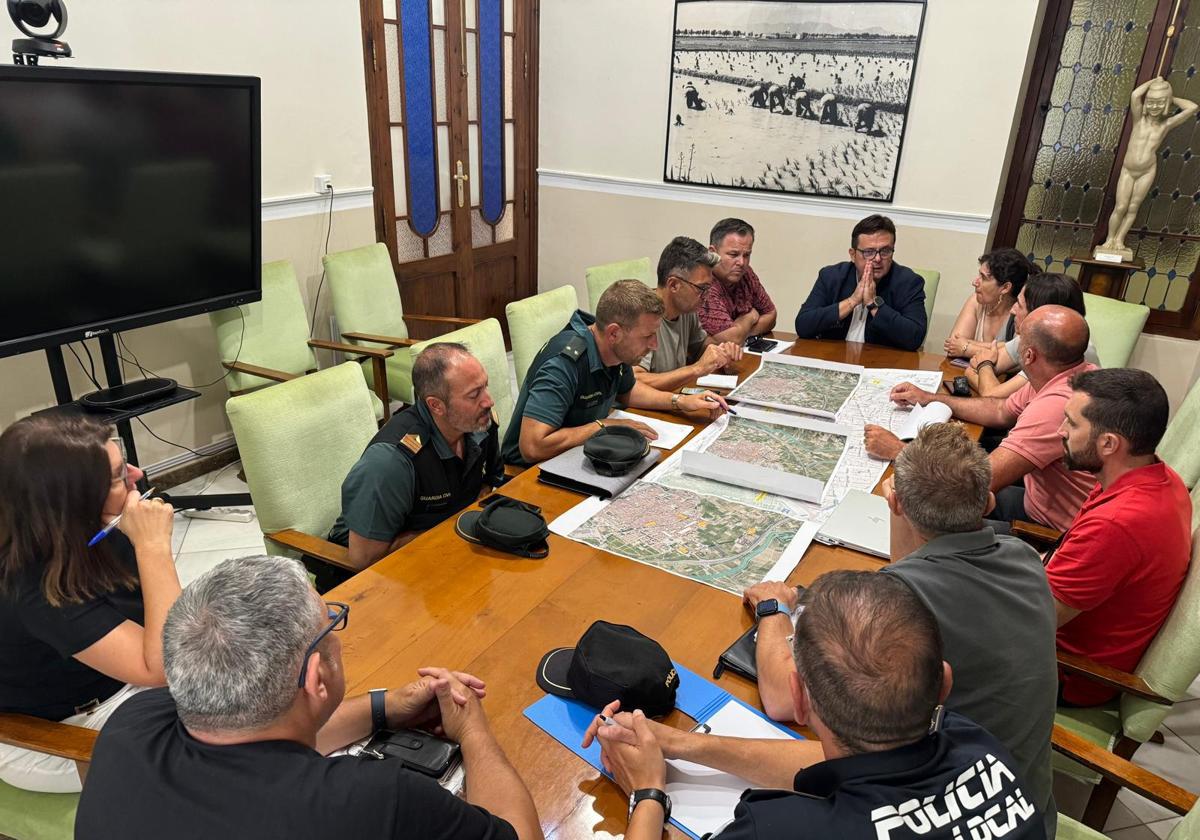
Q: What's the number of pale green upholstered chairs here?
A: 12